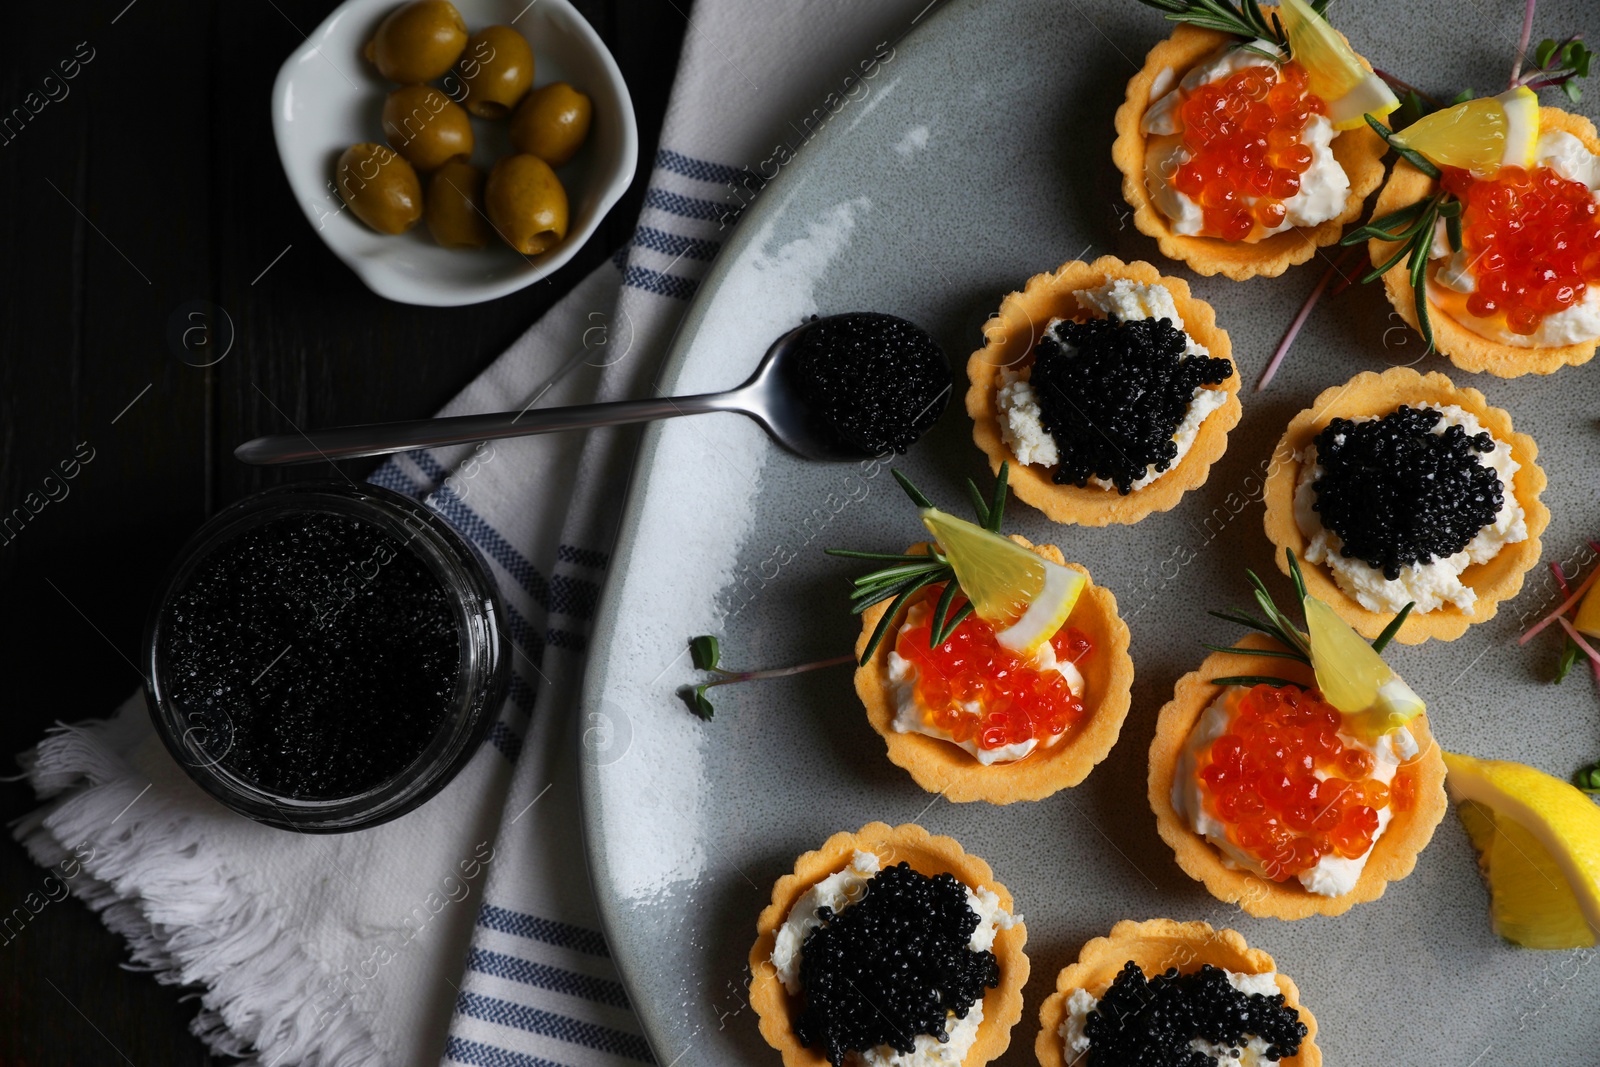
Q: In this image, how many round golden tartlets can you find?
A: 8